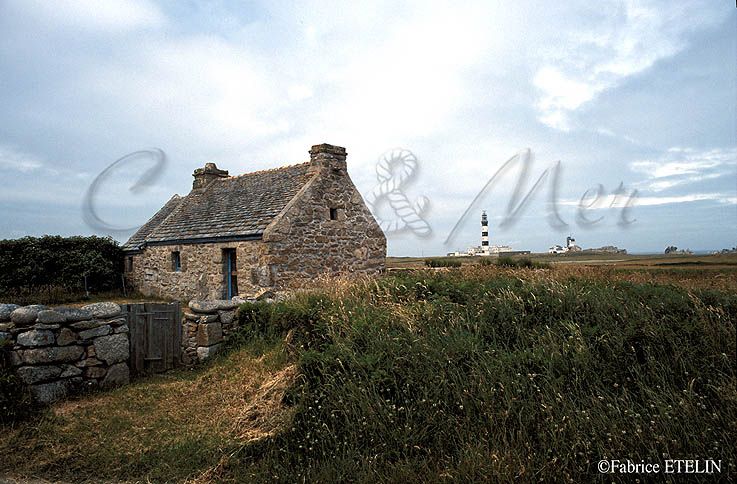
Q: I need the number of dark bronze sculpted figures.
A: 0